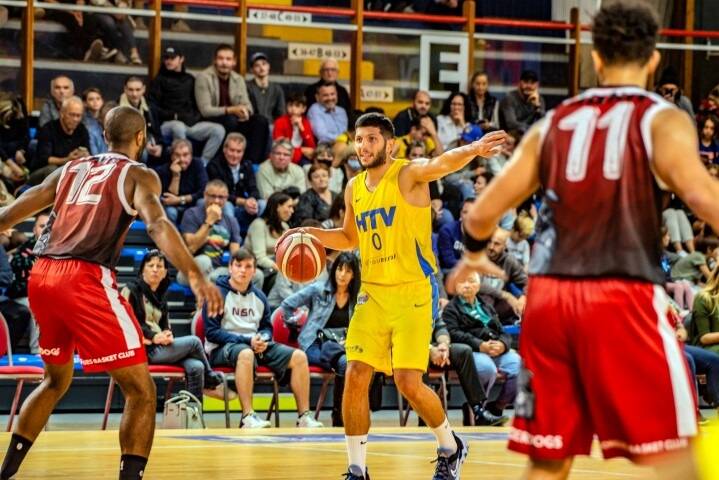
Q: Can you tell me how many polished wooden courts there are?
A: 1